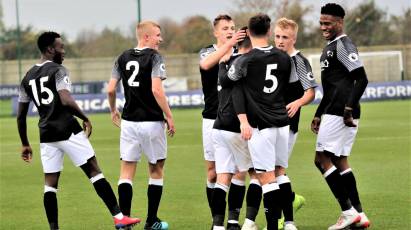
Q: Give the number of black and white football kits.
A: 7